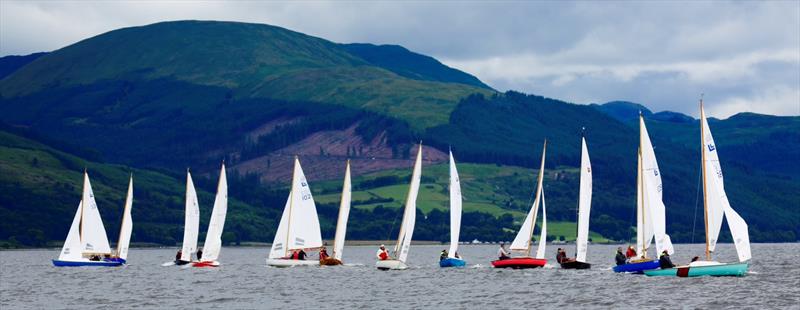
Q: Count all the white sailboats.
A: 2